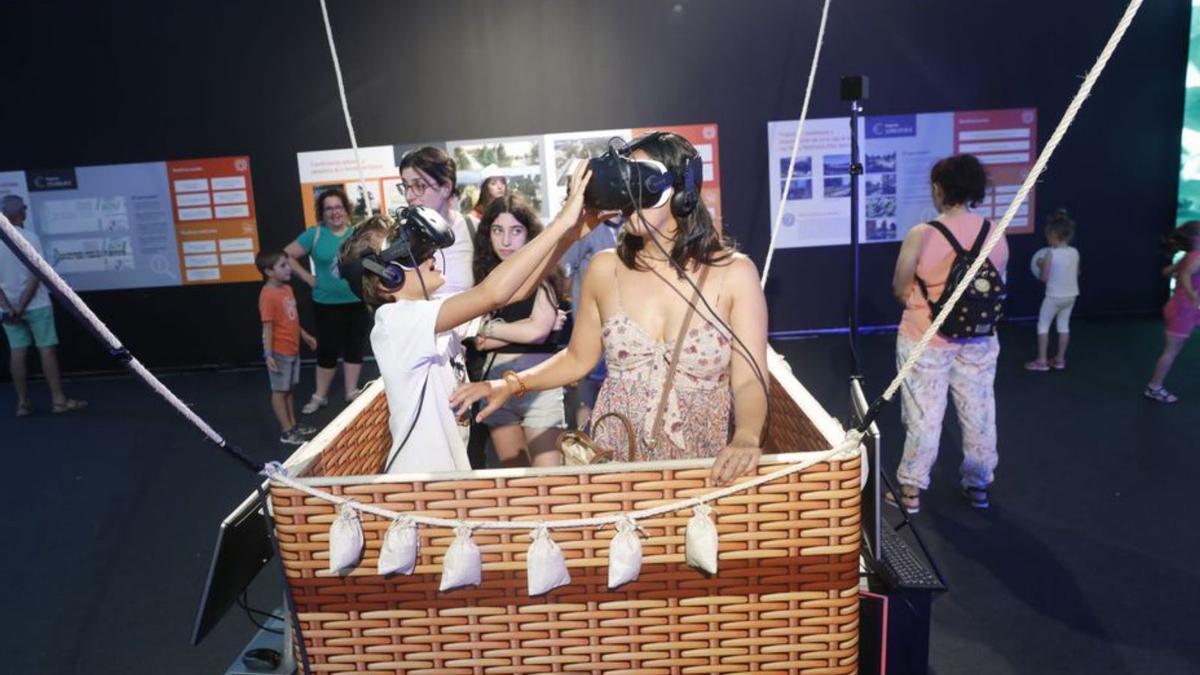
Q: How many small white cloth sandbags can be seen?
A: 6